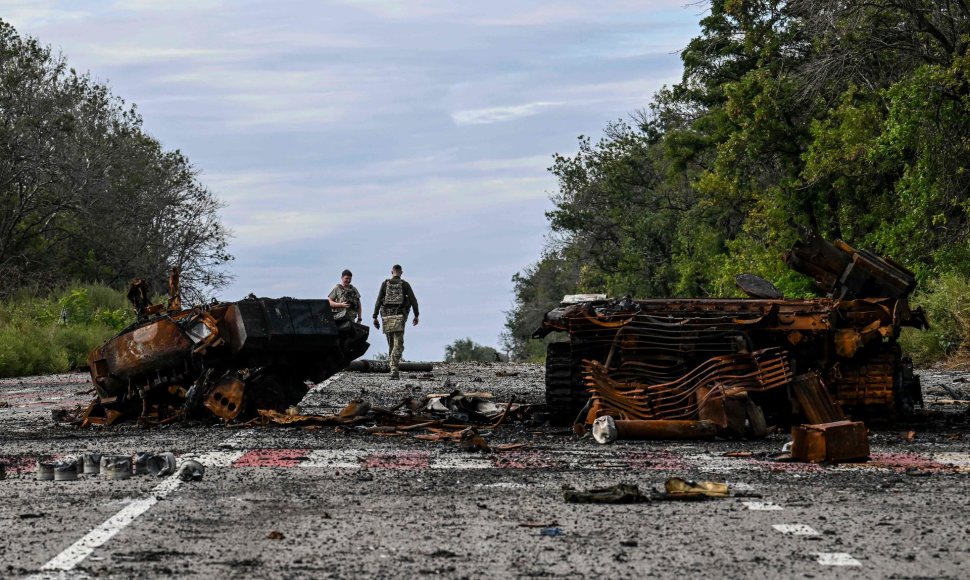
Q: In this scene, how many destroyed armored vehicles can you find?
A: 2